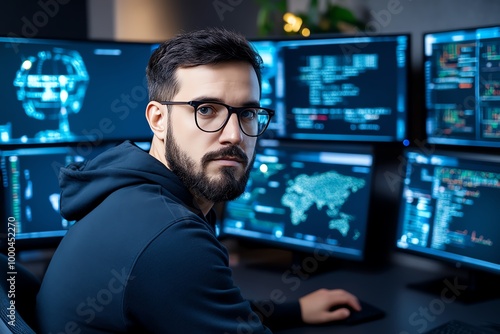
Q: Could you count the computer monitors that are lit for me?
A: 6